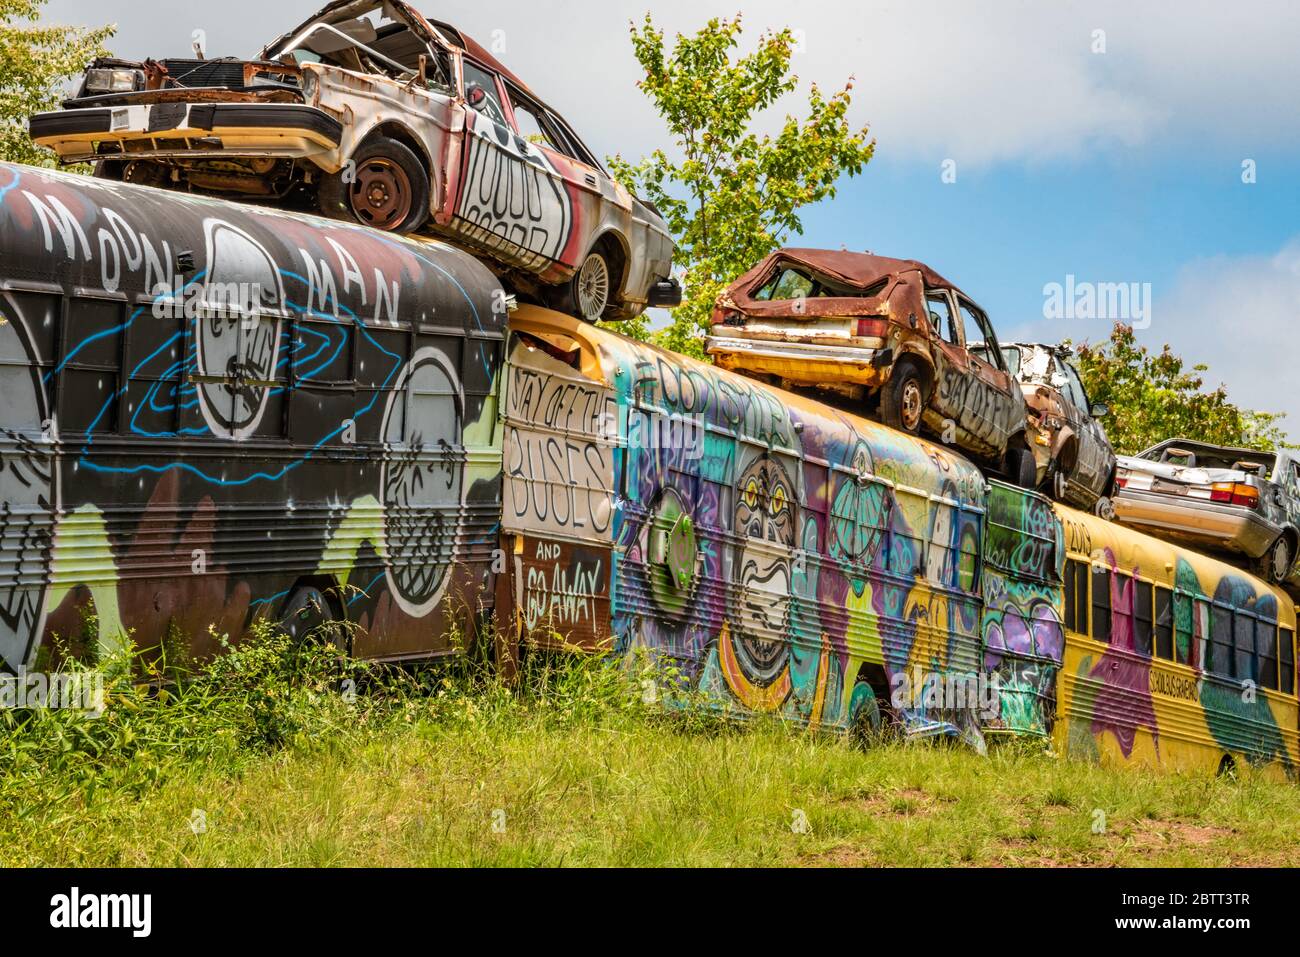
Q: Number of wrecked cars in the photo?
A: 4